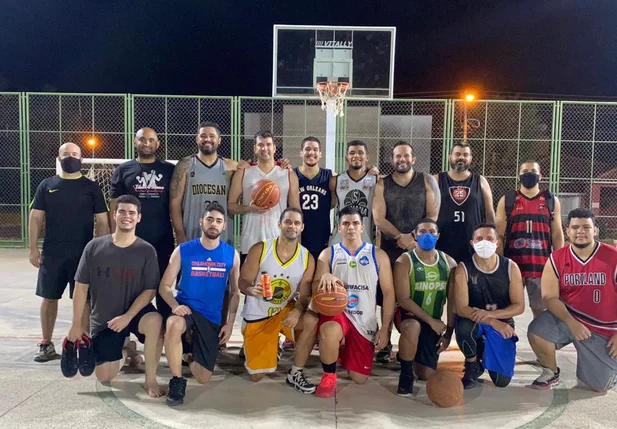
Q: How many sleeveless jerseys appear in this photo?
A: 13